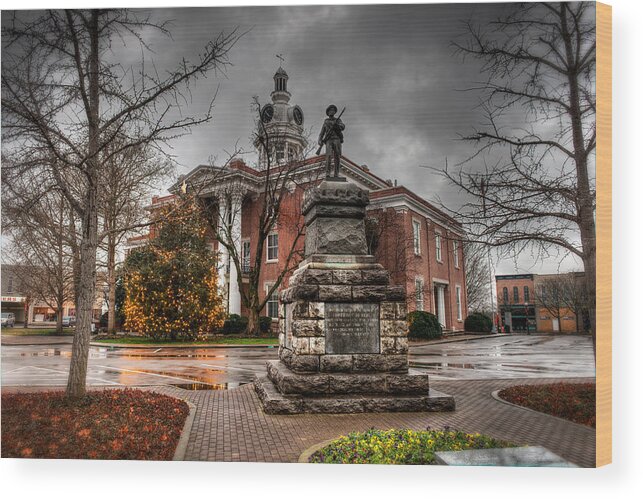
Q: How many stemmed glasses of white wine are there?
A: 0